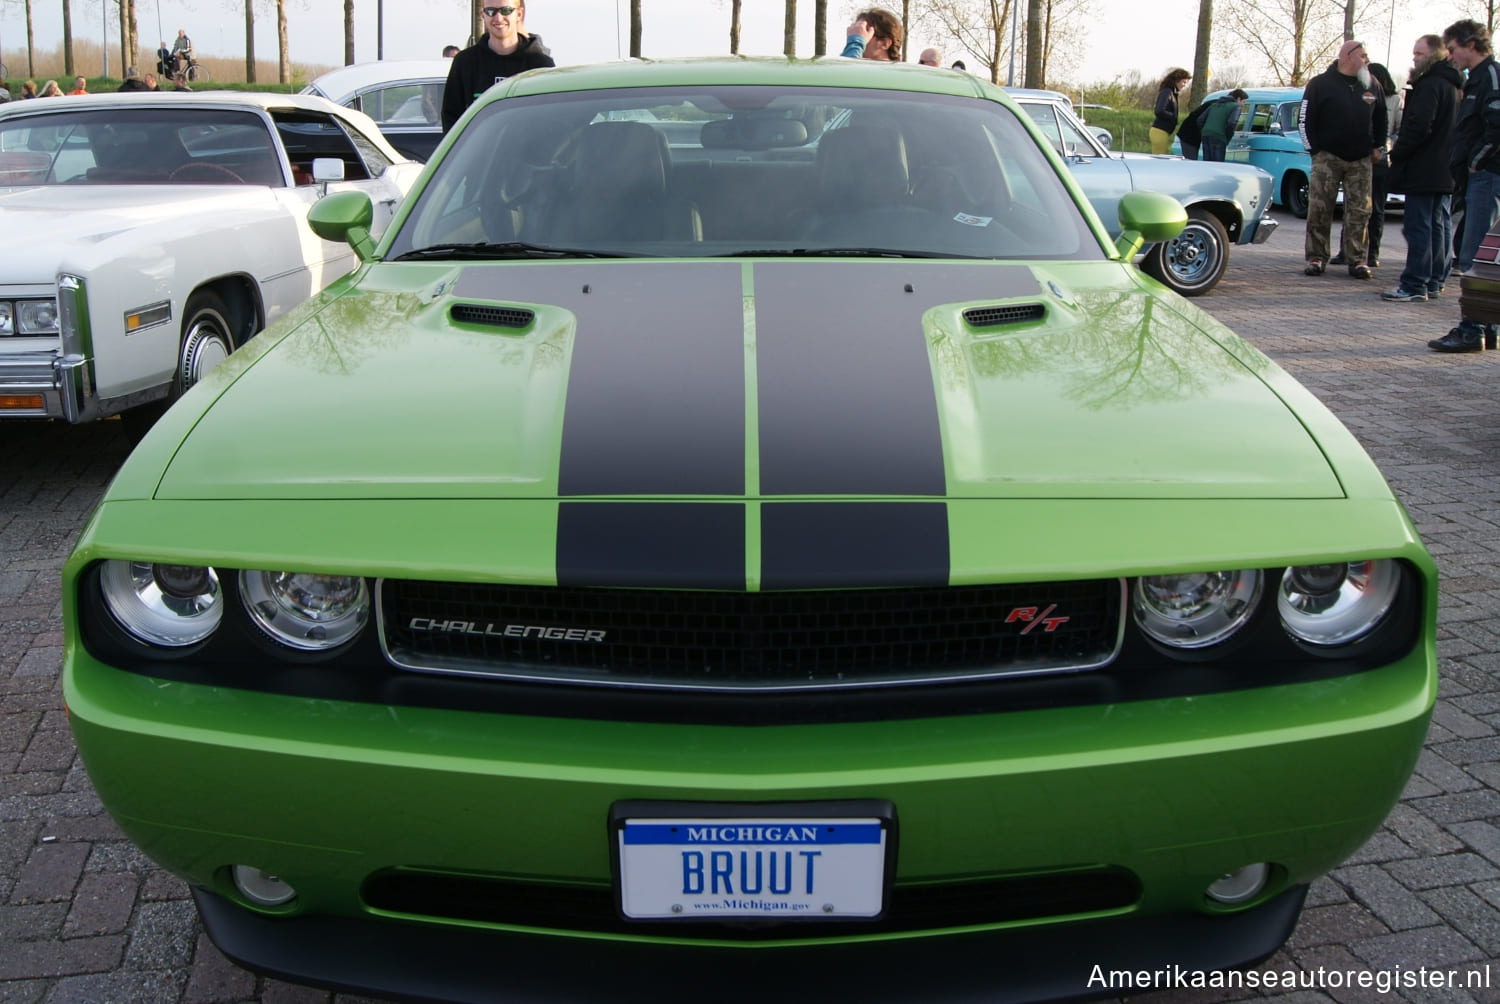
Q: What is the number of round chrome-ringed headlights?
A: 4